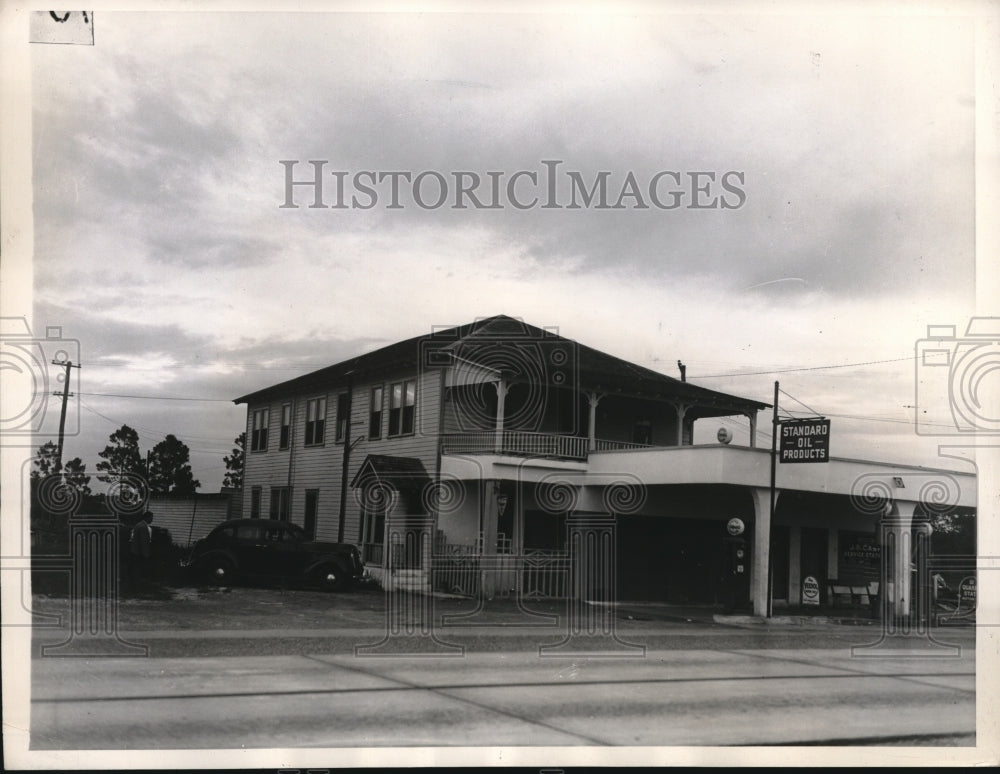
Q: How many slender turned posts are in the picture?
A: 4